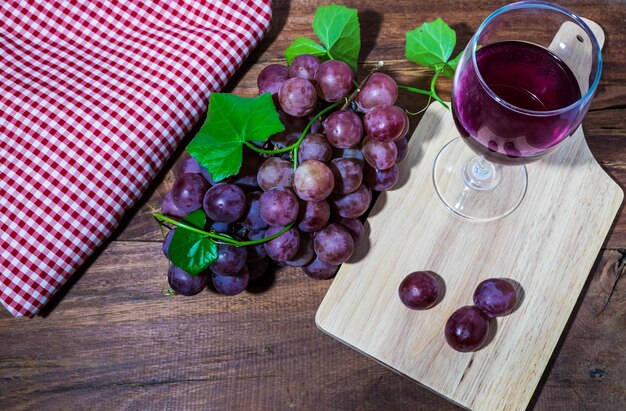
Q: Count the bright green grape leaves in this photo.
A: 4